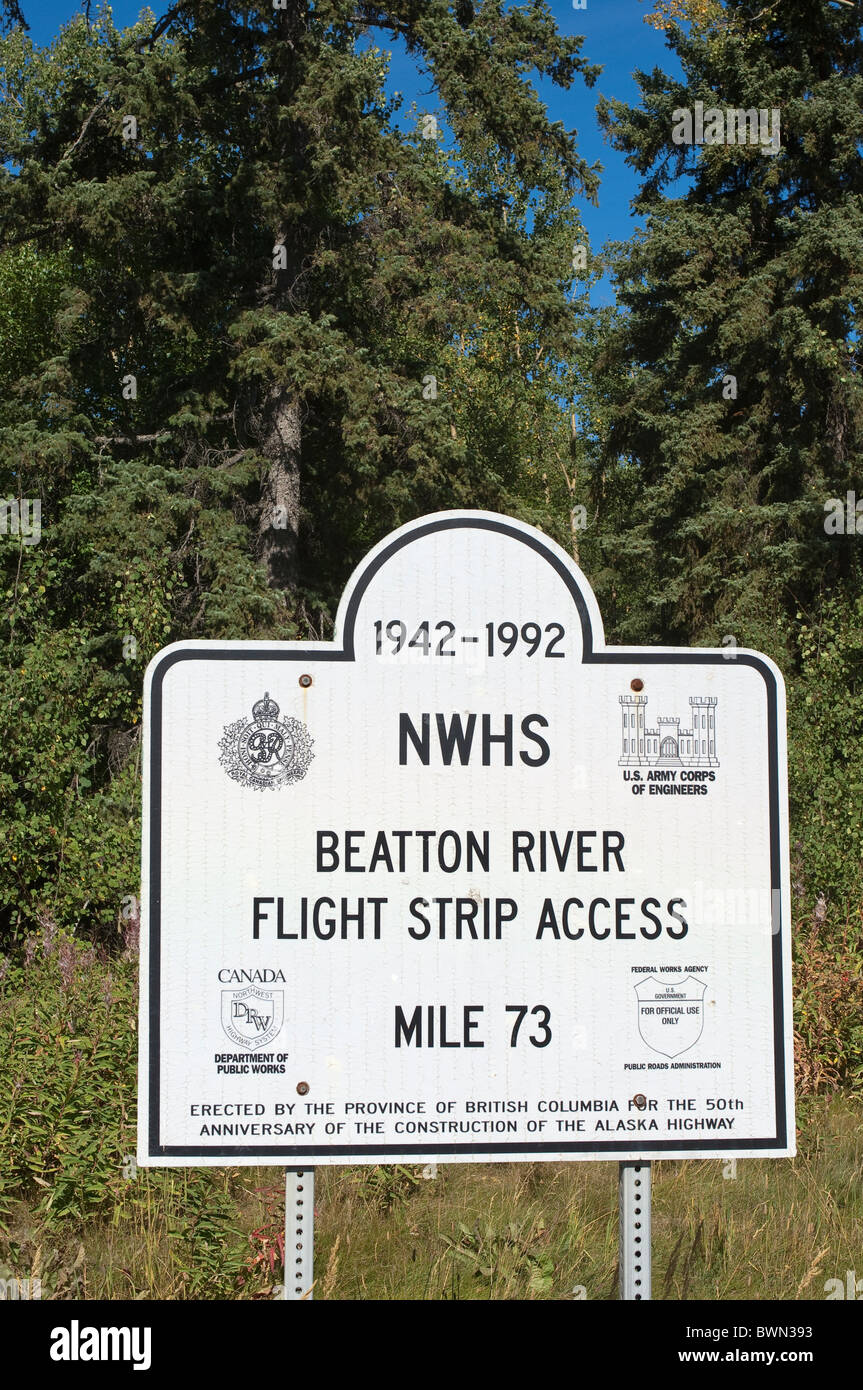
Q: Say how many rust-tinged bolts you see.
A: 4